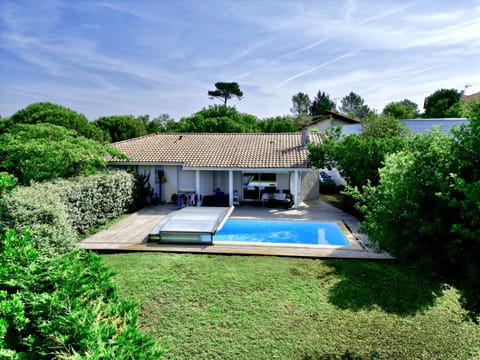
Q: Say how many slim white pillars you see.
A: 3